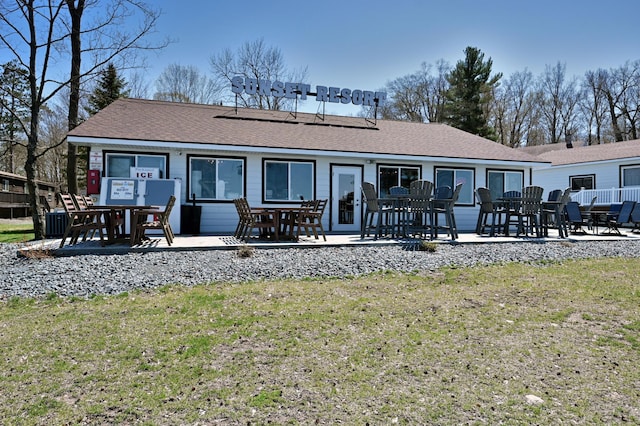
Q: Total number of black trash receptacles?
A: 1